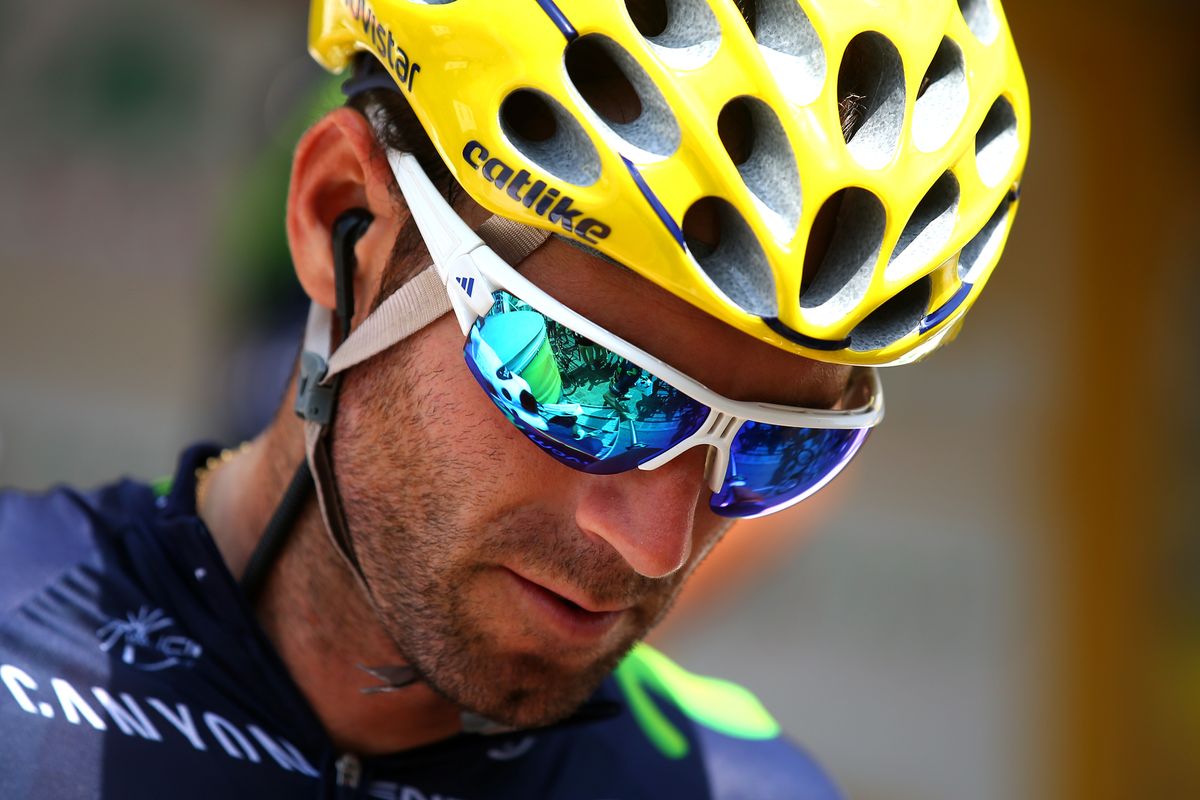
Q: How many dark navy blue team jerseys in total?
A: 1